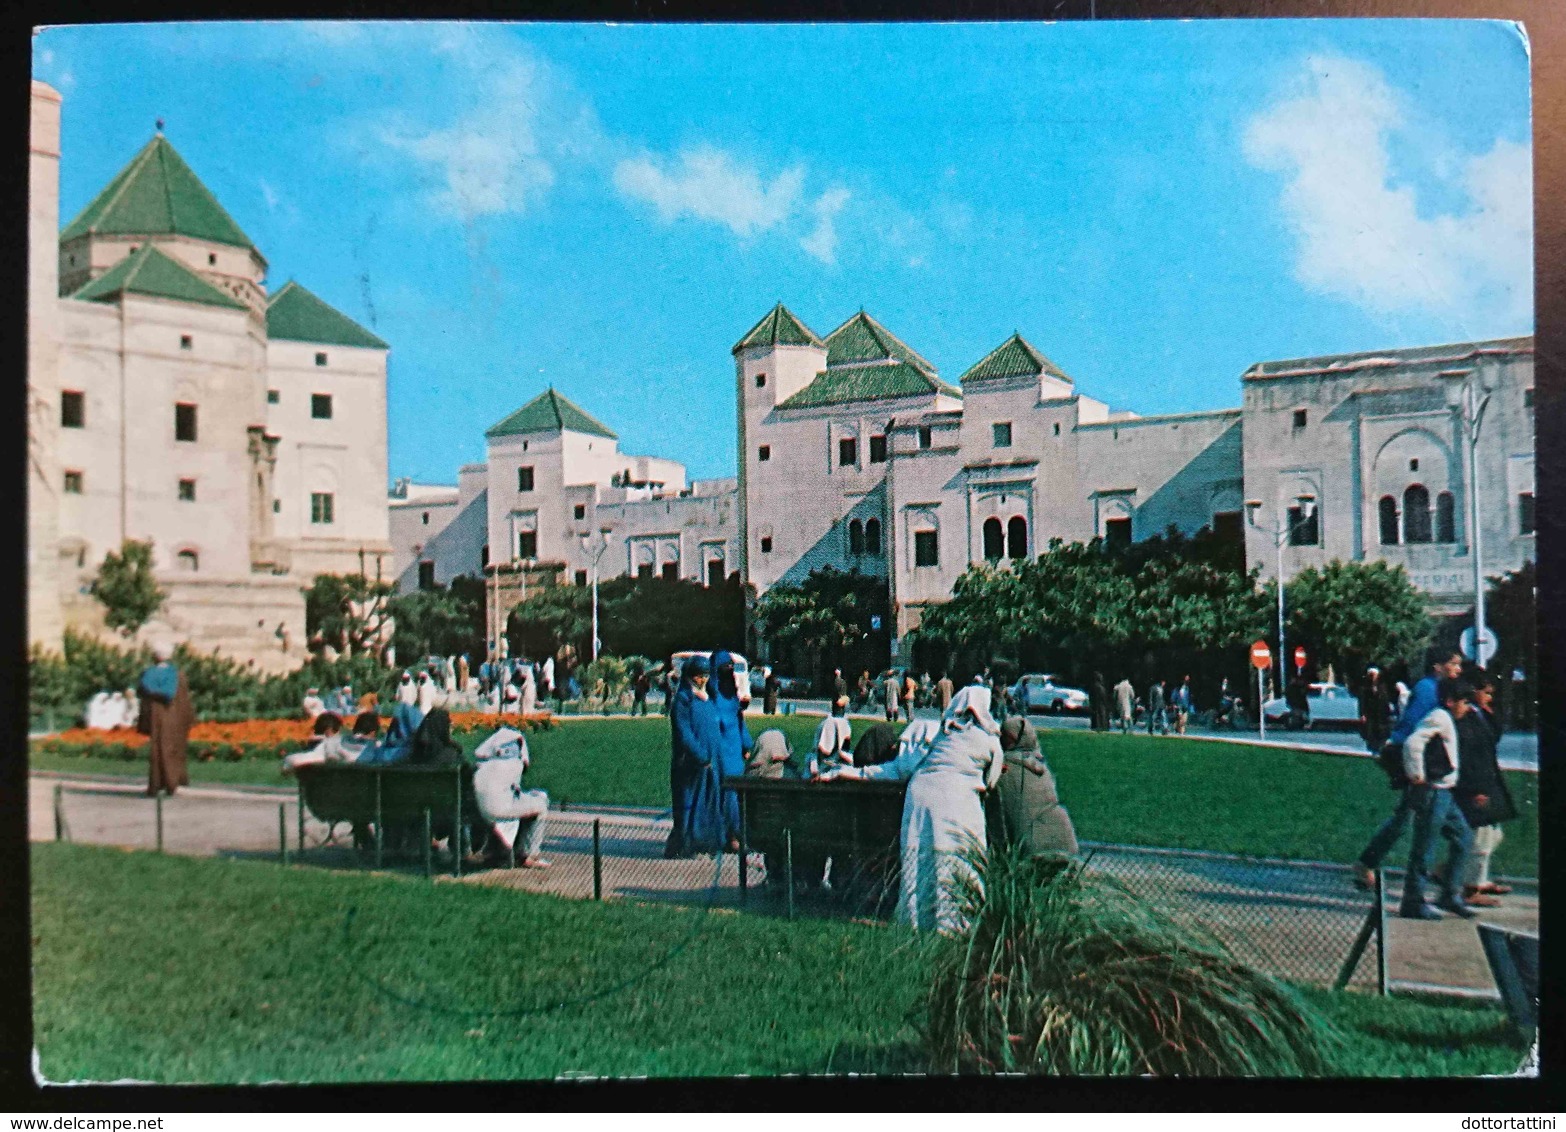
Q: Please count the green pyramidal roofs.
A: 7